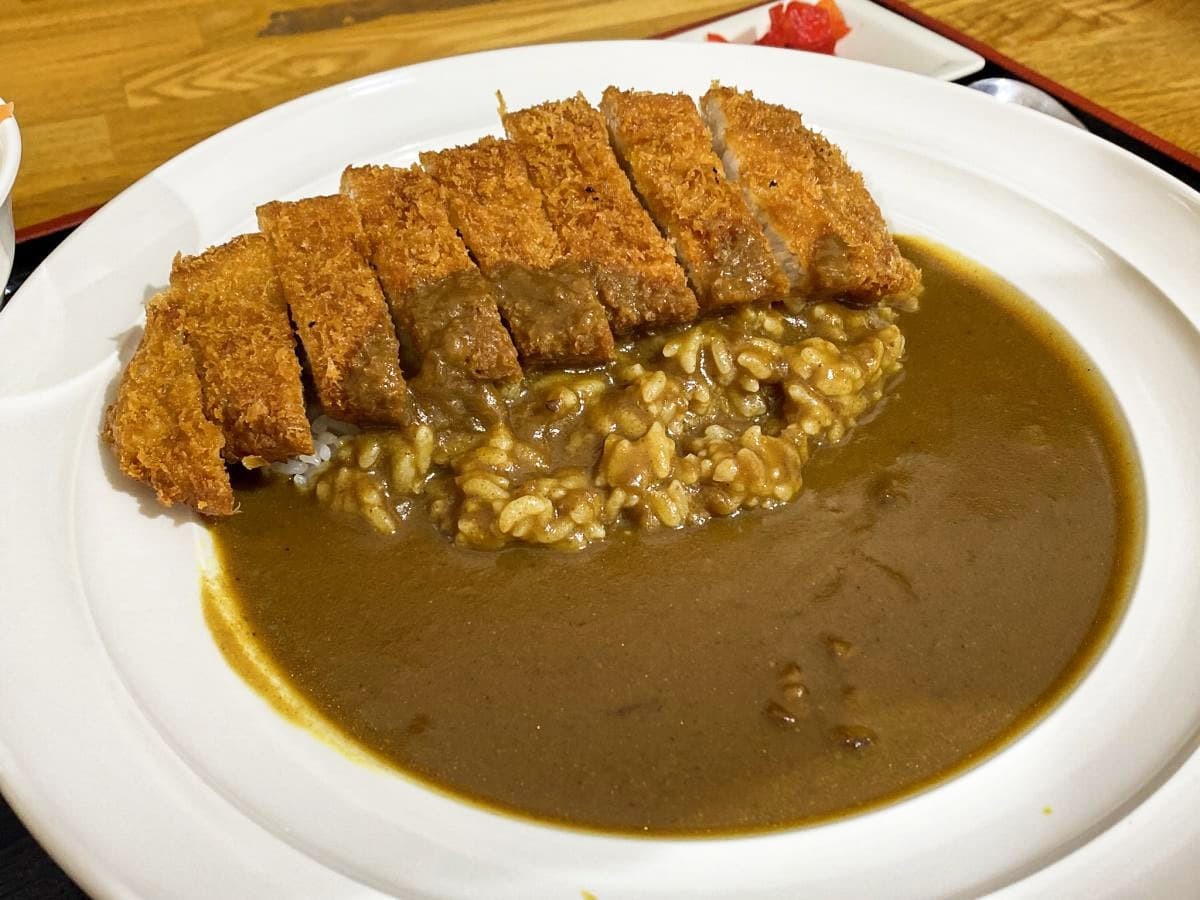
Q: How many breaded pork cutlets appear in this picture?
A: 8